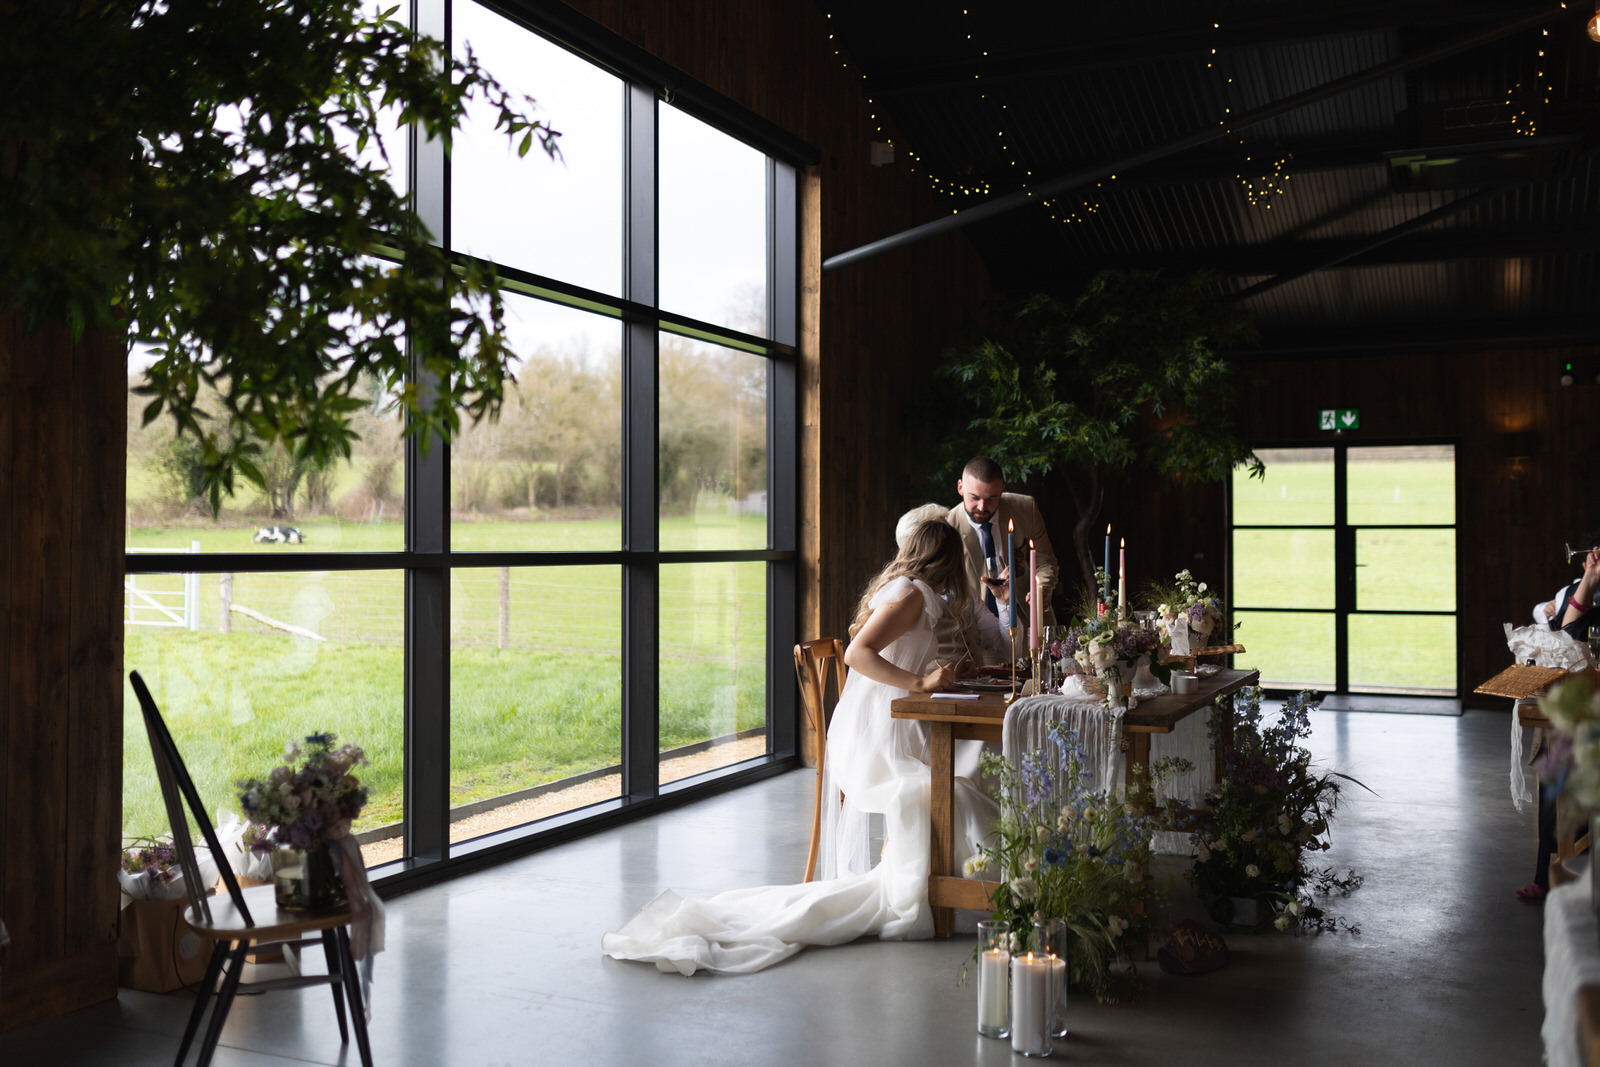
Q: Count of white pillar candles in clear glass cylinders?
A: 3